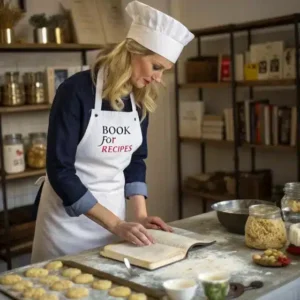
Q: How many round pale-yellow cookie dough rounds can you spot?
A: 14